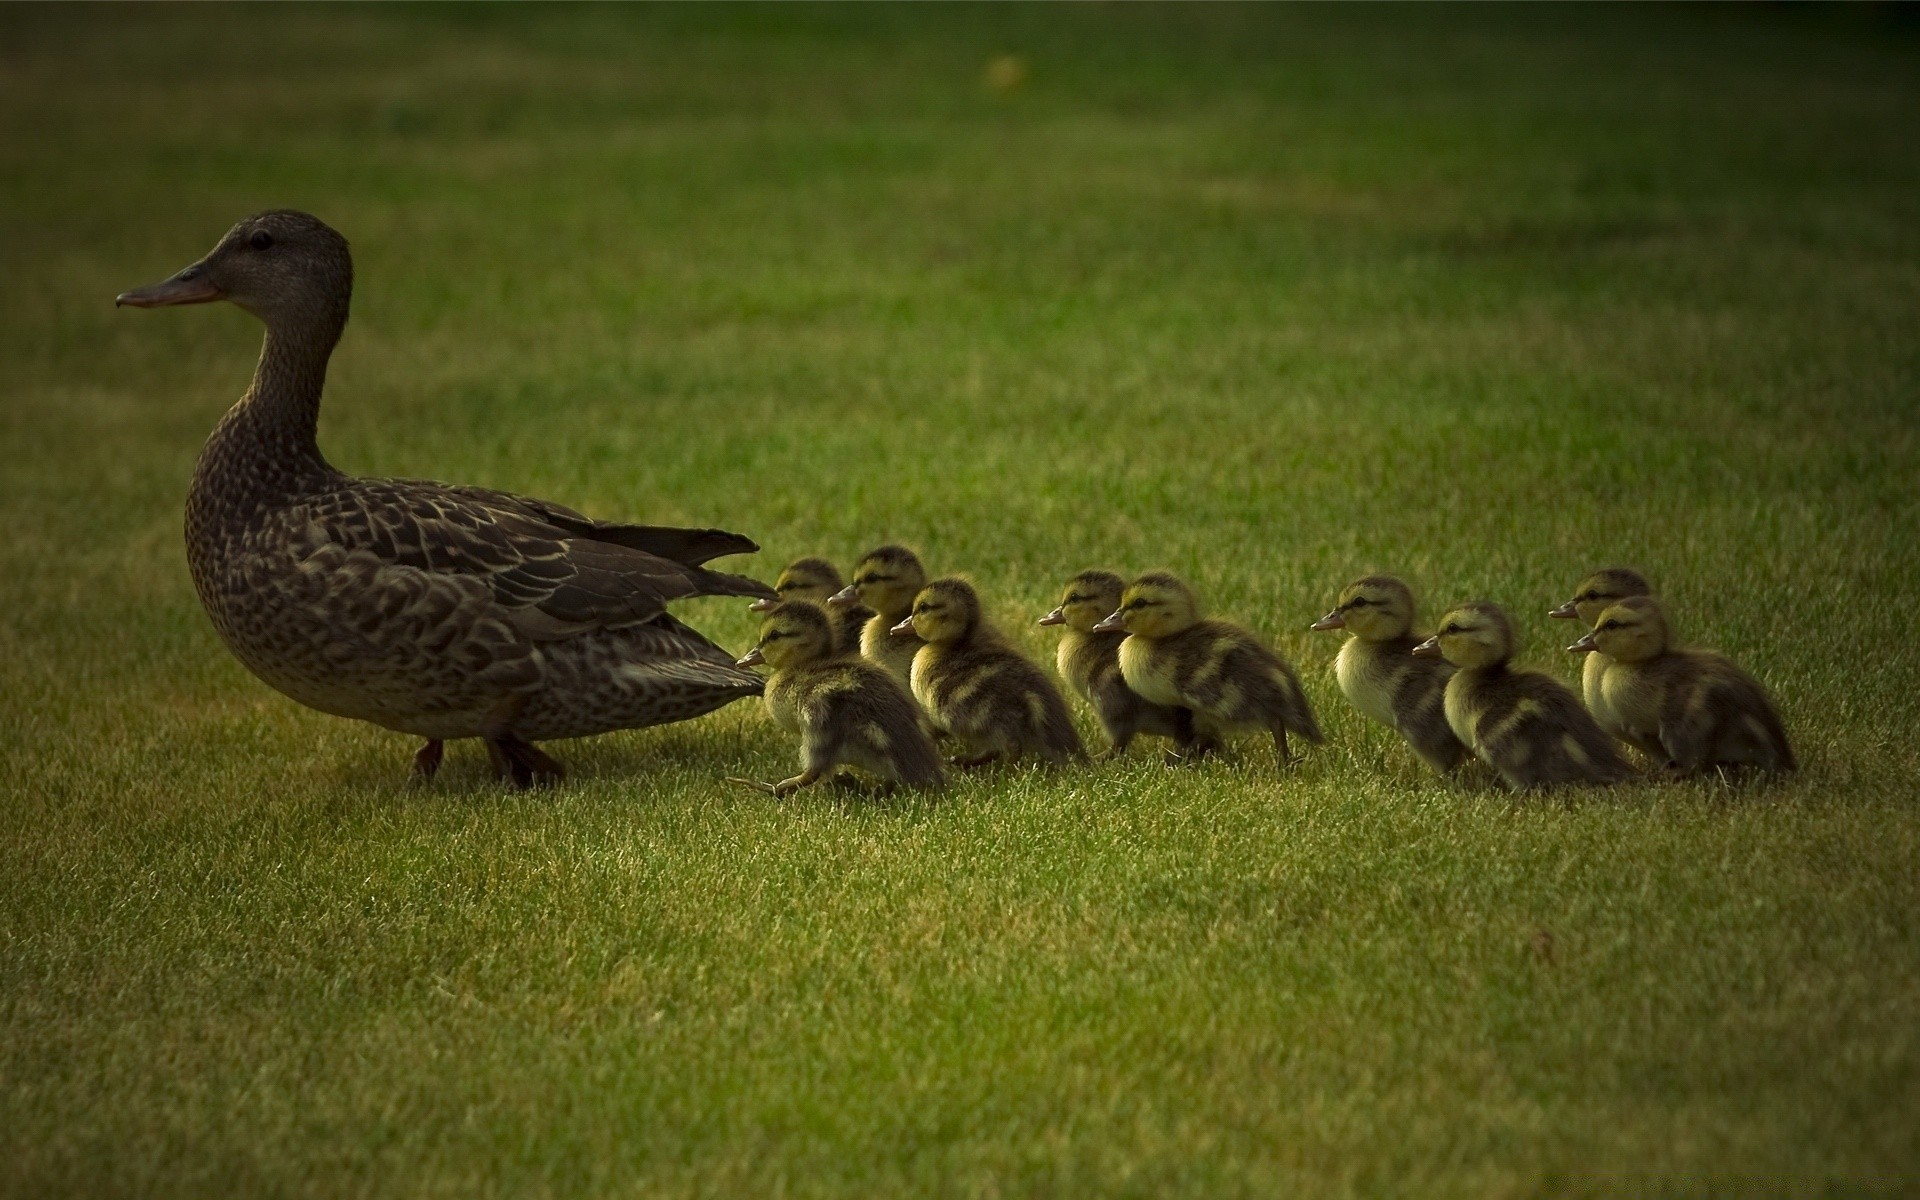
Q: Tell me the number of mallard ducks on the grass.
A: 11